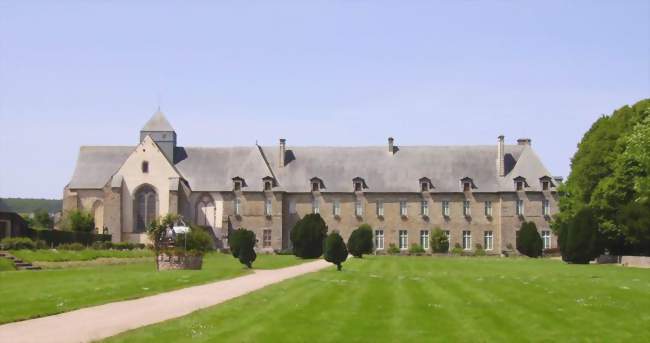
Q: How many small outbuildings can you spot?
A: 1